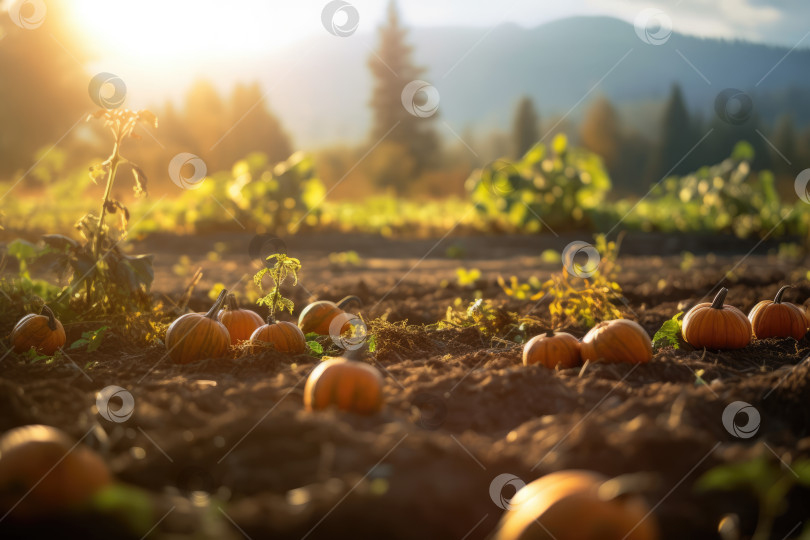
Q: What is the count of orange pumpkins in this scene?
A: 12